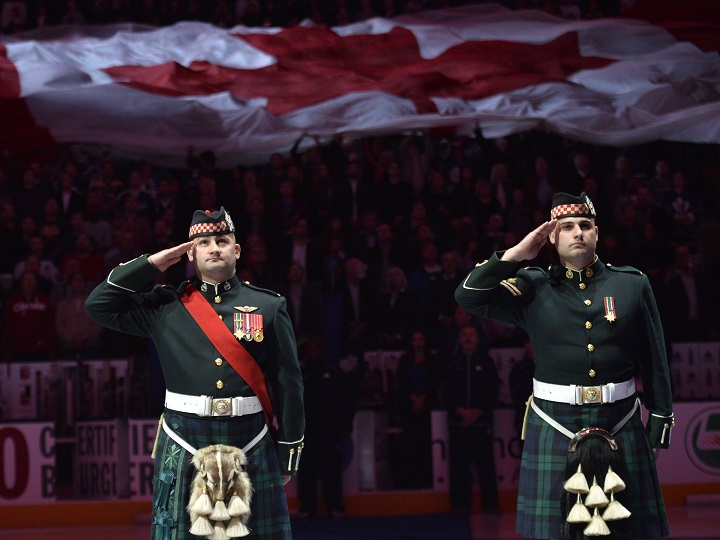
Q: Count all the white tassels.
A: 12